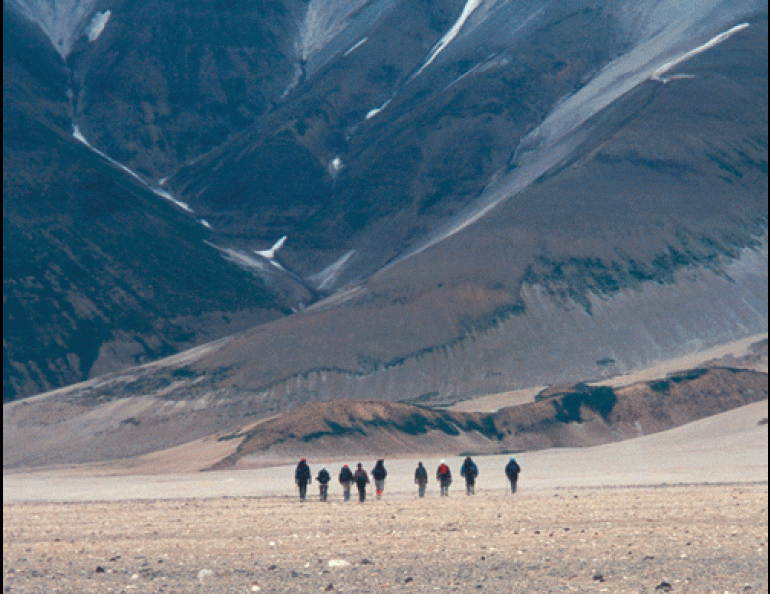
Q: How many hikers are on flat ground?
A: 9